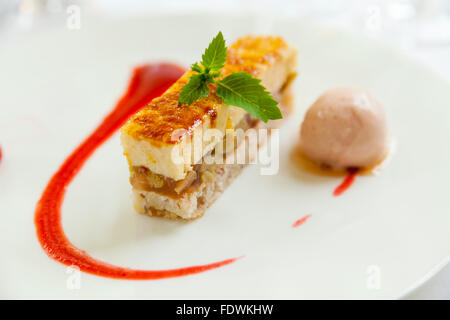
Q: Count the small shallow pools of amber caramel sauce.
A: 1